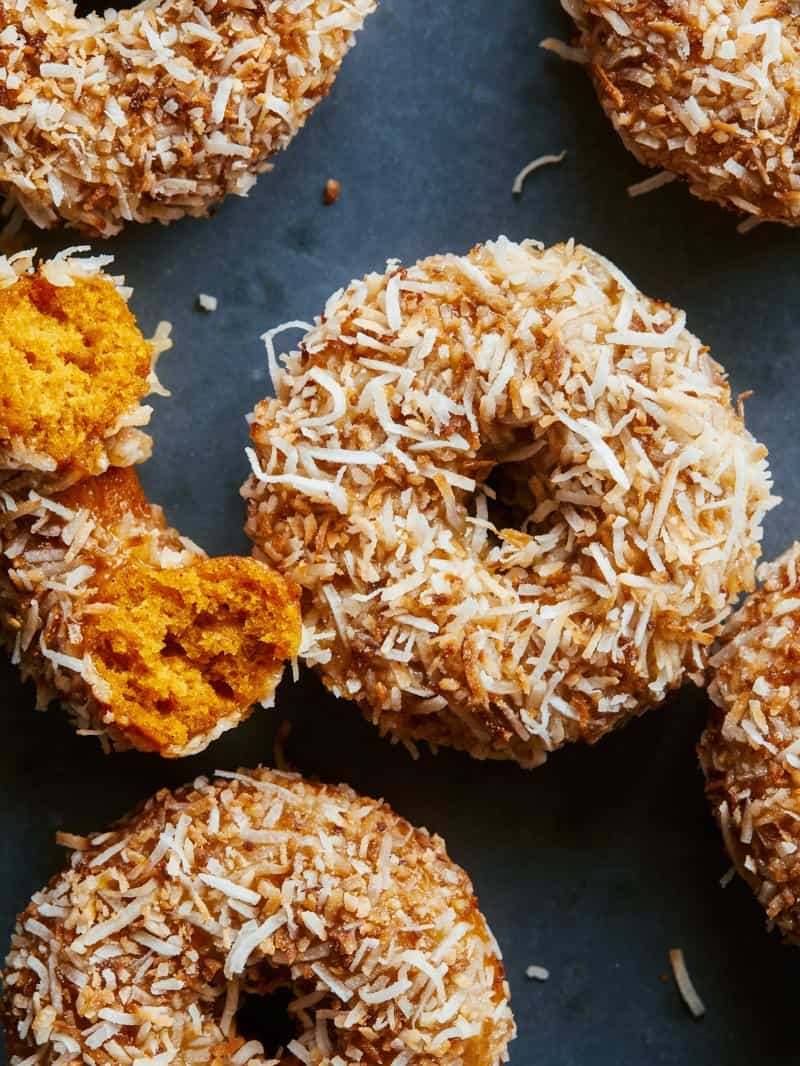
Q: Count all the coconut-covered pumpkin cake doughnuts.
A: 6